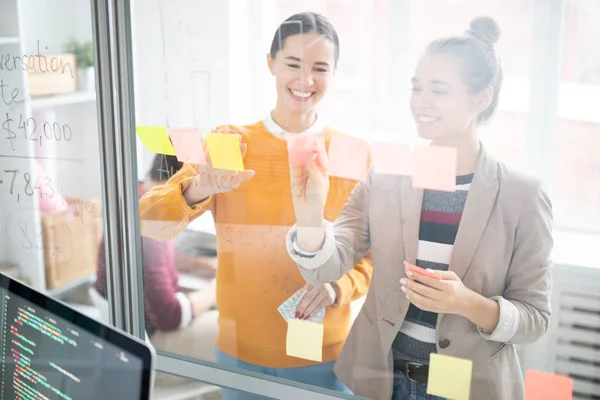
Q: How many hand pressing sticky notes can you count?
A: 2